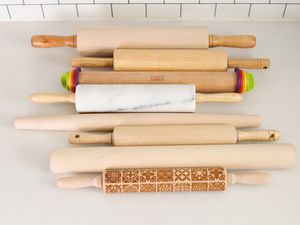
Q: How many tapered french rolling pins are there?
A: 1